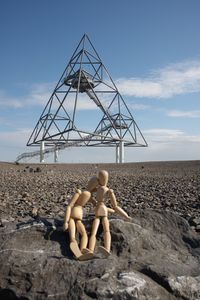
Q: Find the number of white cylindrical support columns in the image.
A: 4